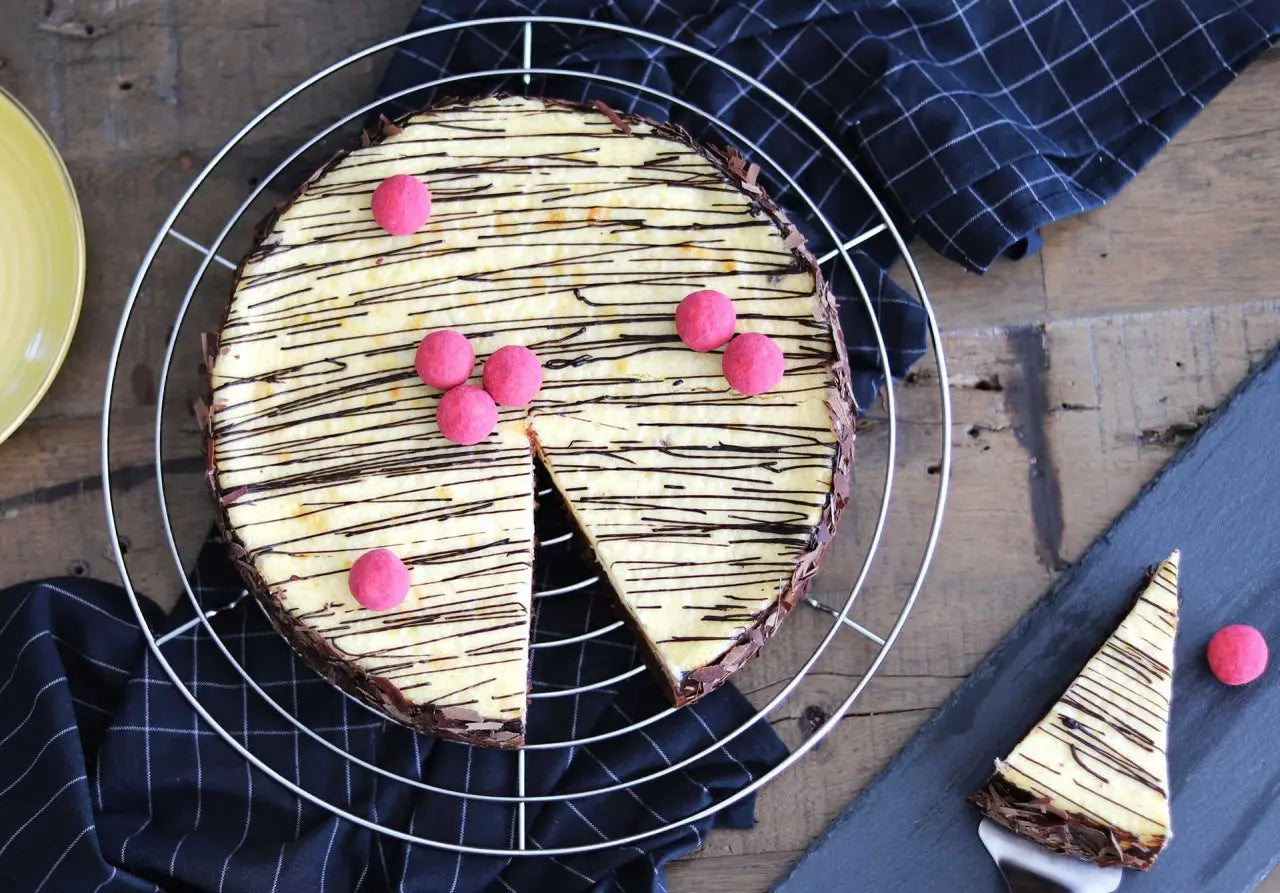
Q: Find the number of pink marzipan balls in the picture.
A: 8